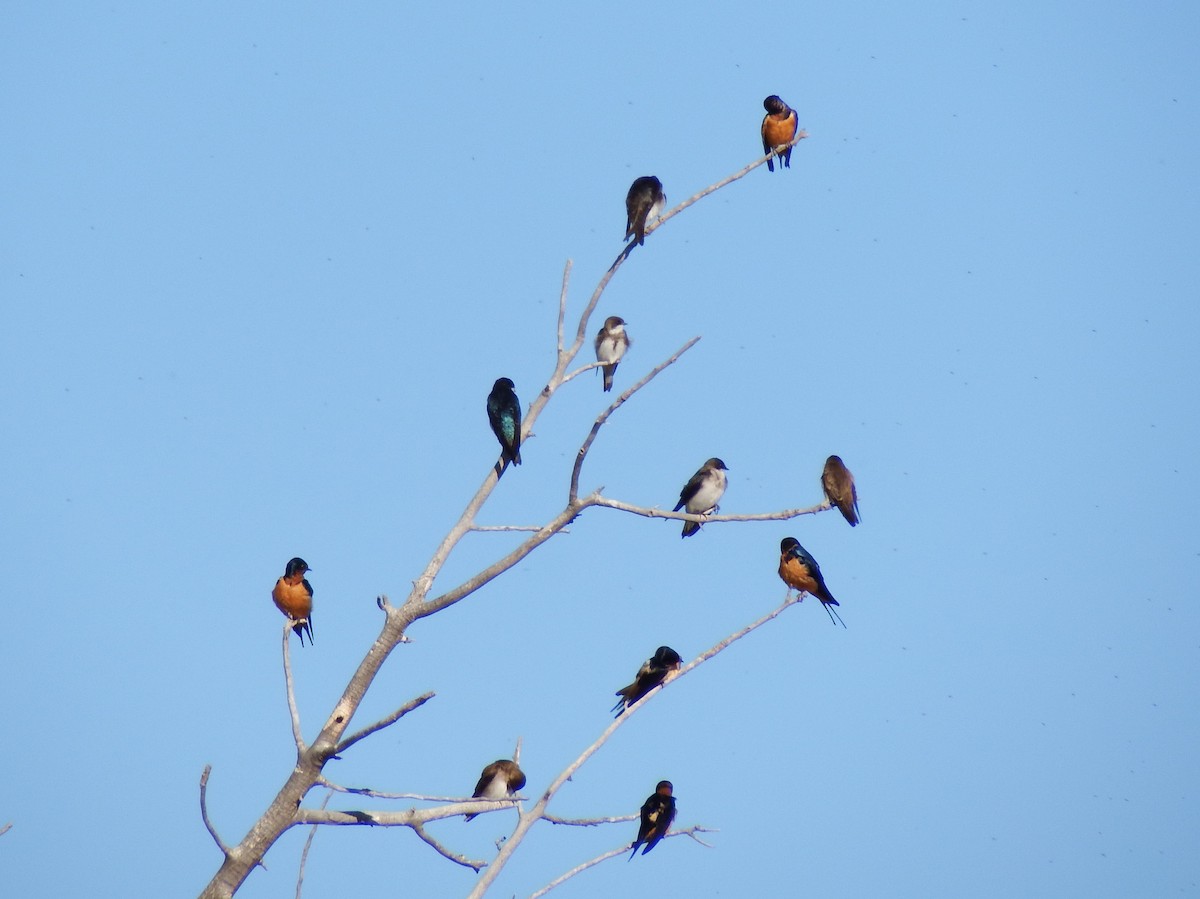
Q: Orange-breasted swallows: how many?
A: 3